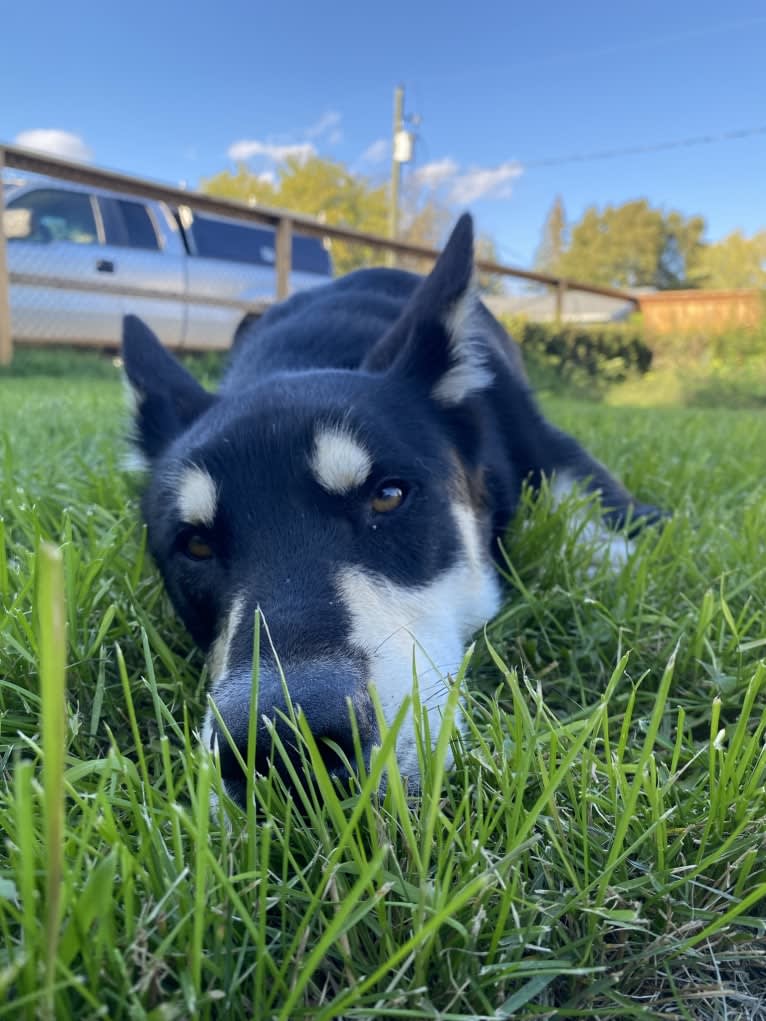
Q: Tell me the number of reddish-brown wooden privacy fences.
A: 1